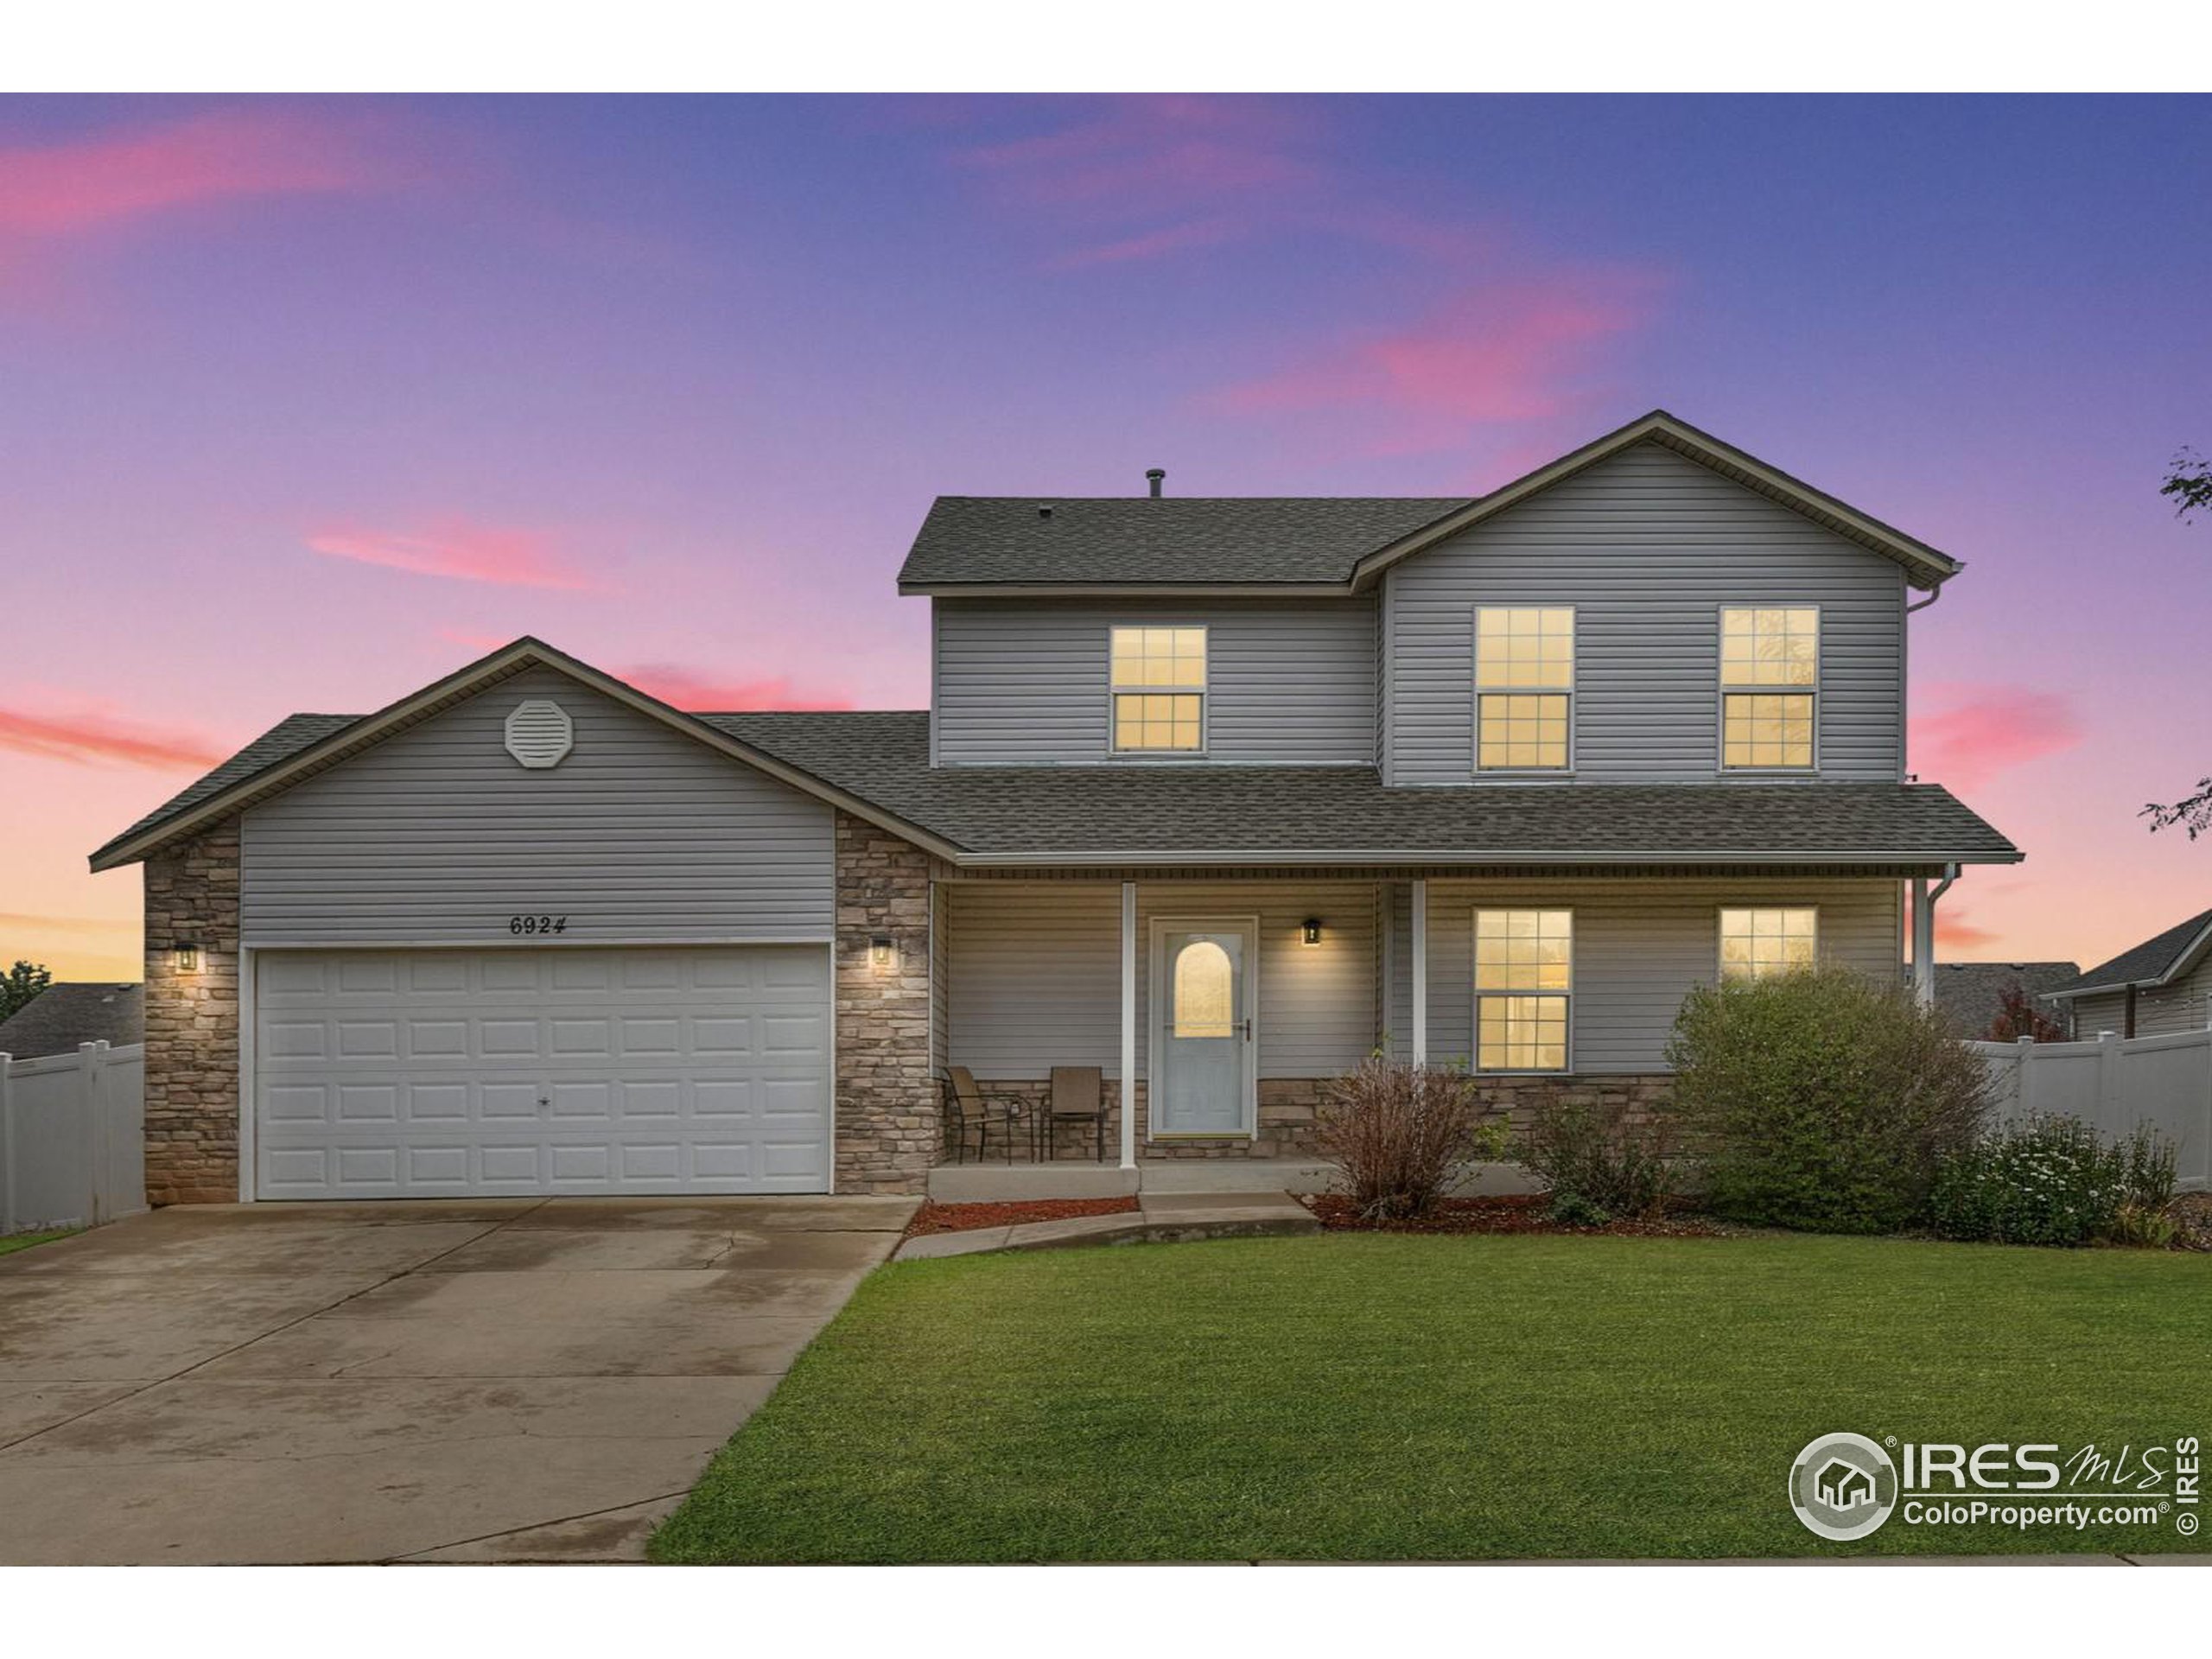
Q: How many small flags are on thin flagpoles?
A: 0